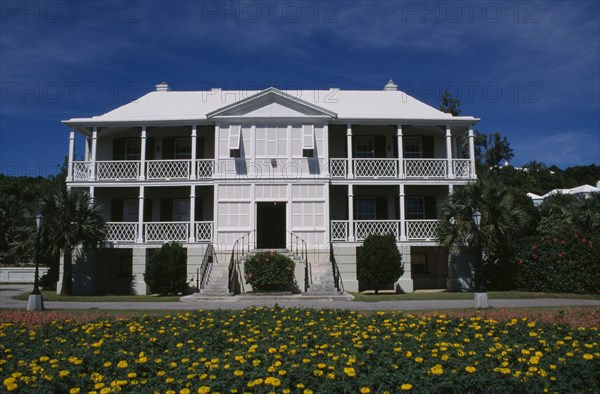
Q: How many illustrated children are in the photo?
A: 0